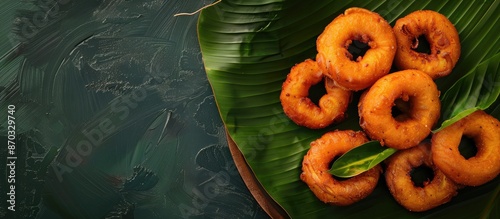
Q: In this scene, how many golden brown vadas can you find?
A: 7